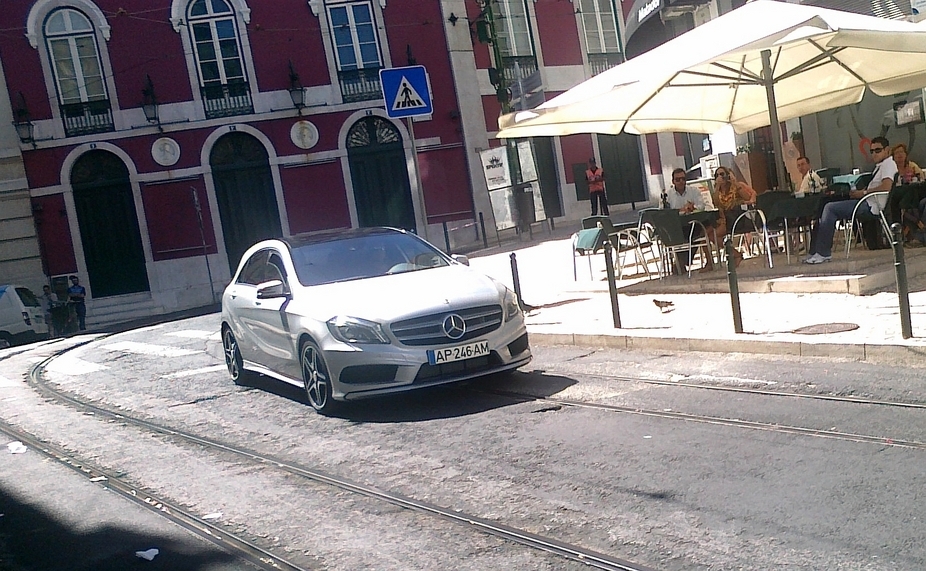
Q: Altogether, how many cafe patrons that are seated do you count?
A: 5